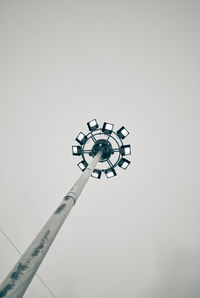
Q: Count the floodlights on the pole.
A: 10